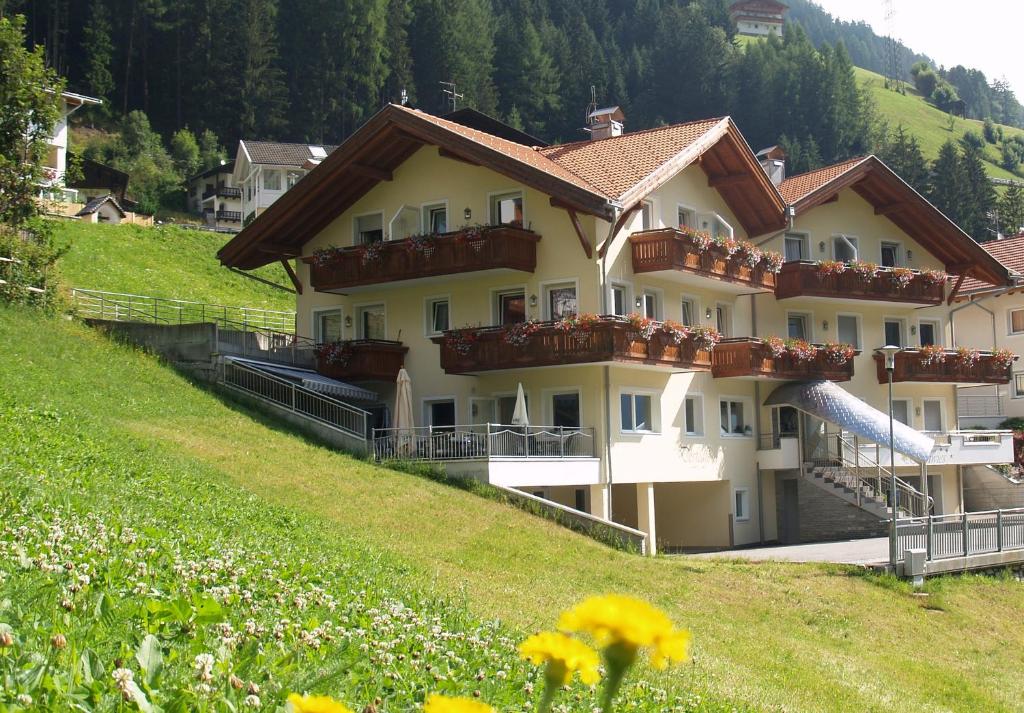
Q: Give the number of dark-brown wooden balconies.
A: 7